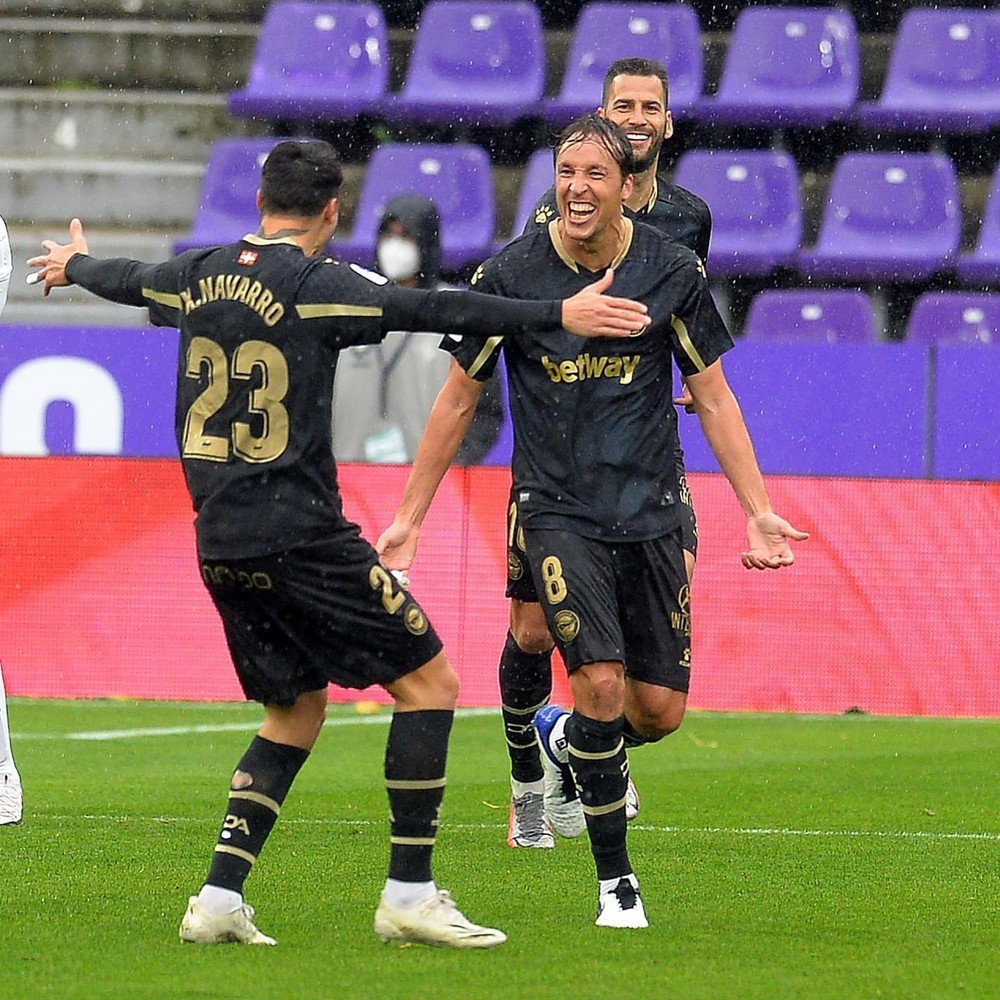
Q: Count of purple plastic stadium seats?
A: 13